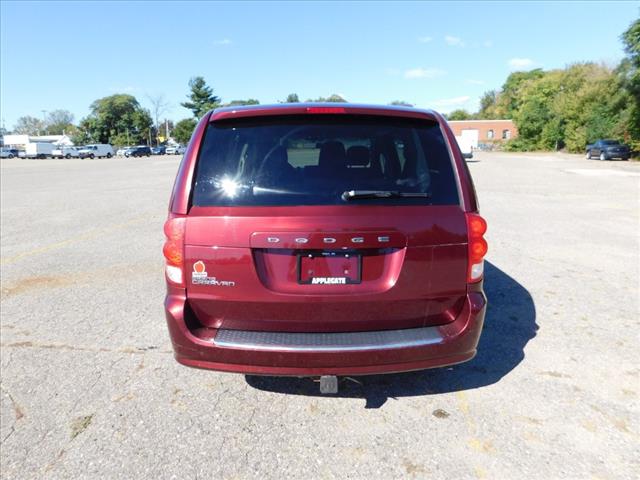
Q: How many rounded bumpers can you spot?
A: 1